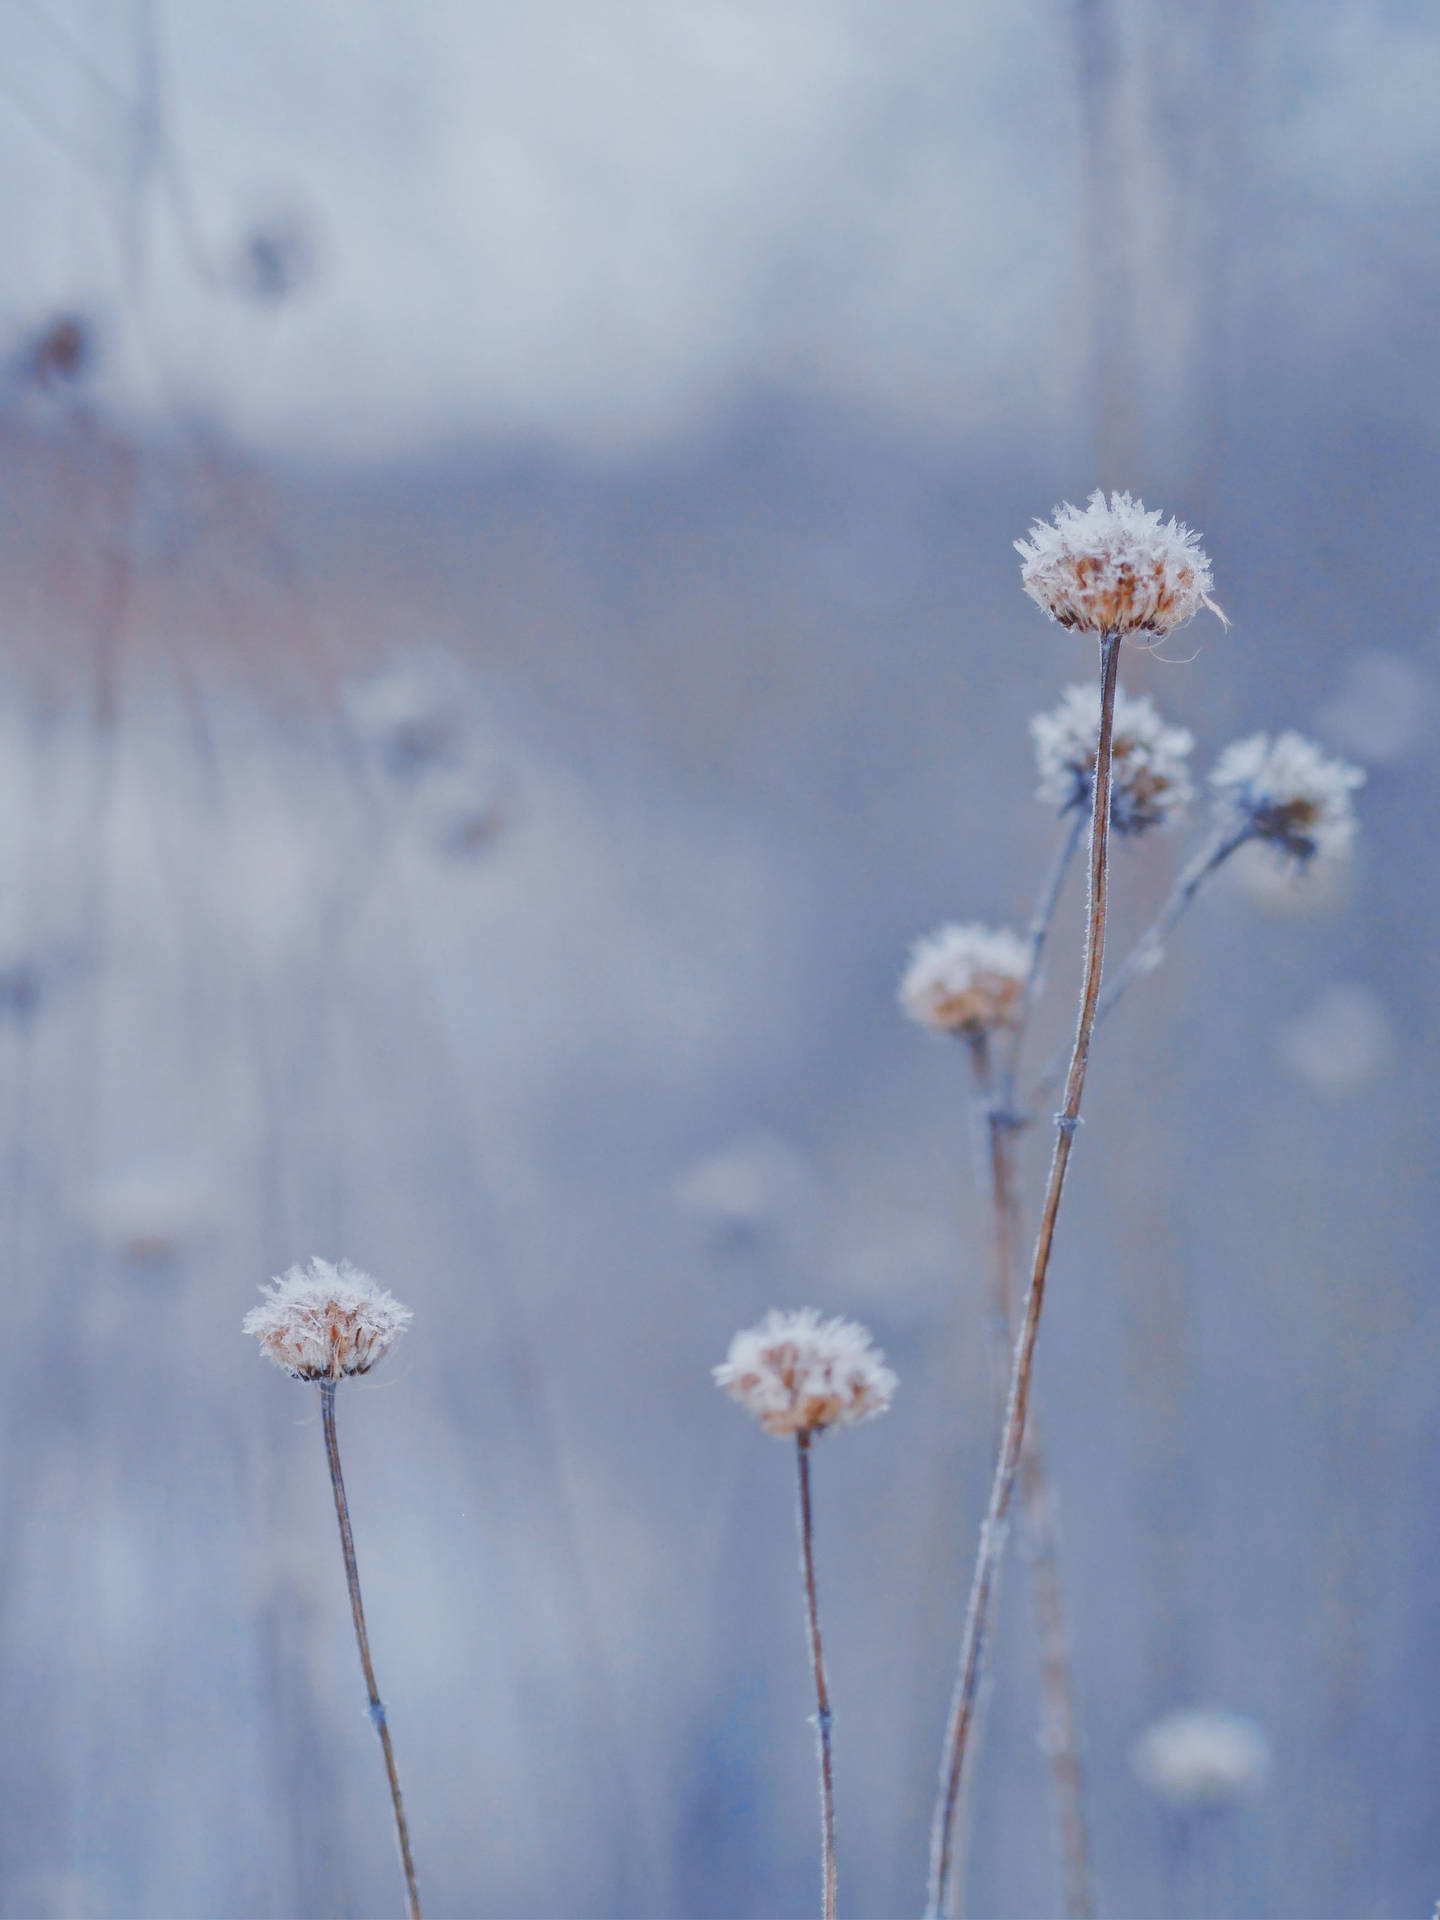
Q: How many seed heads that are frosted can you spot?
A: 6